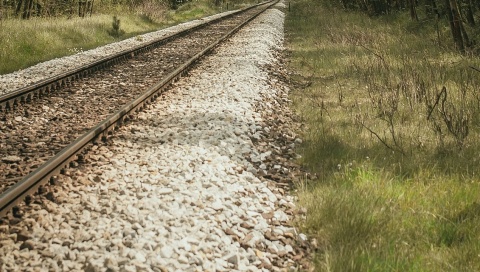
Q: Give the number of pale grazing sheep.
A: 0